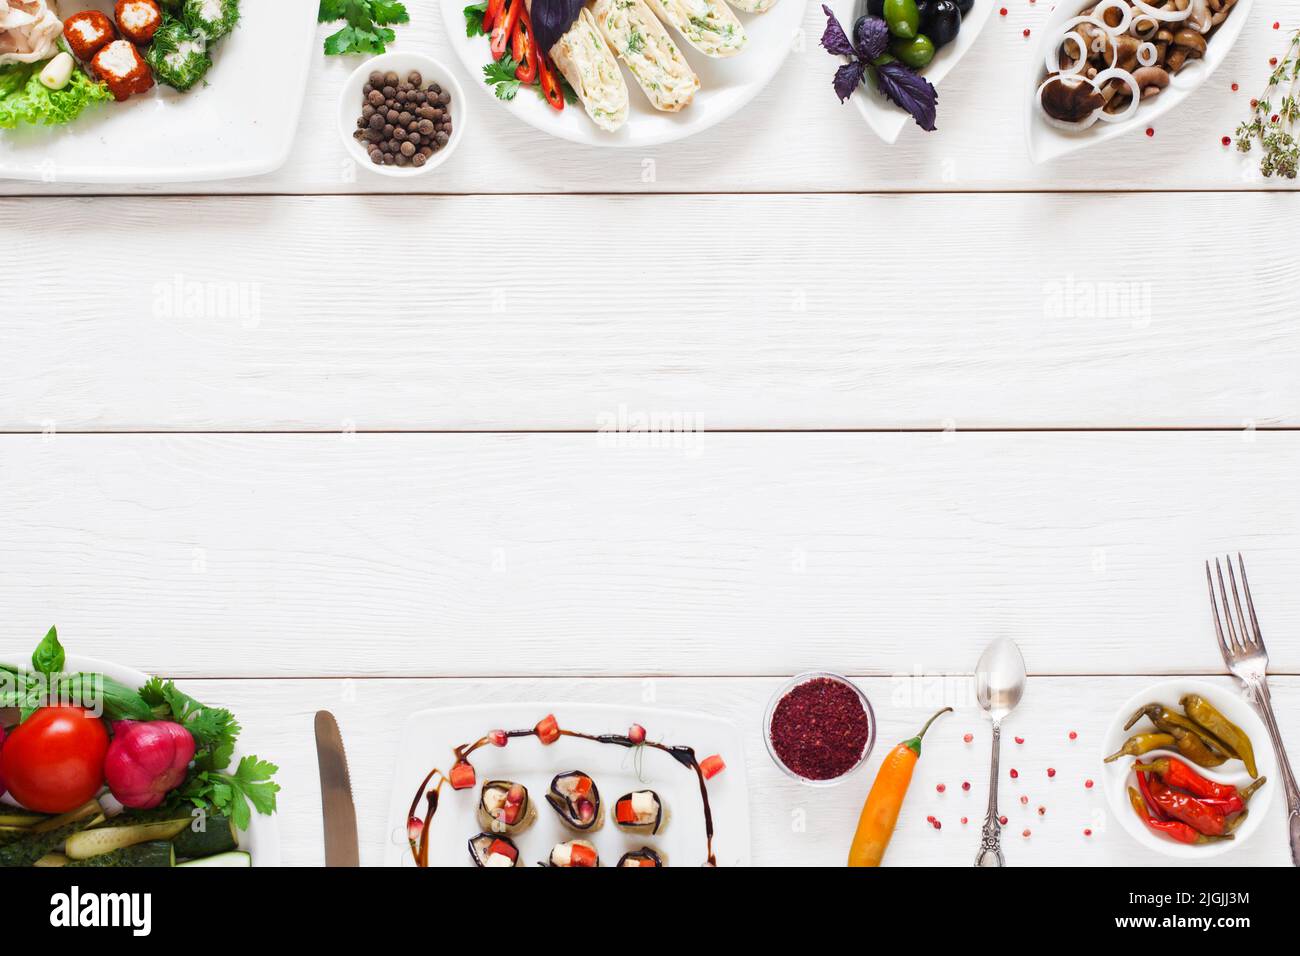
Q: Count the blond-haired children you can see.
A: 0